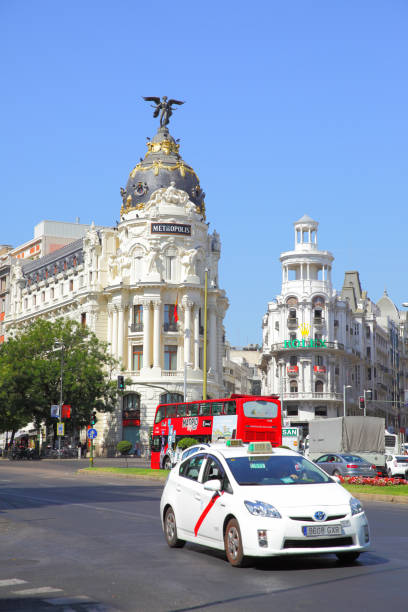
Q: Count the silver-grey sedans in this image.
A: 1